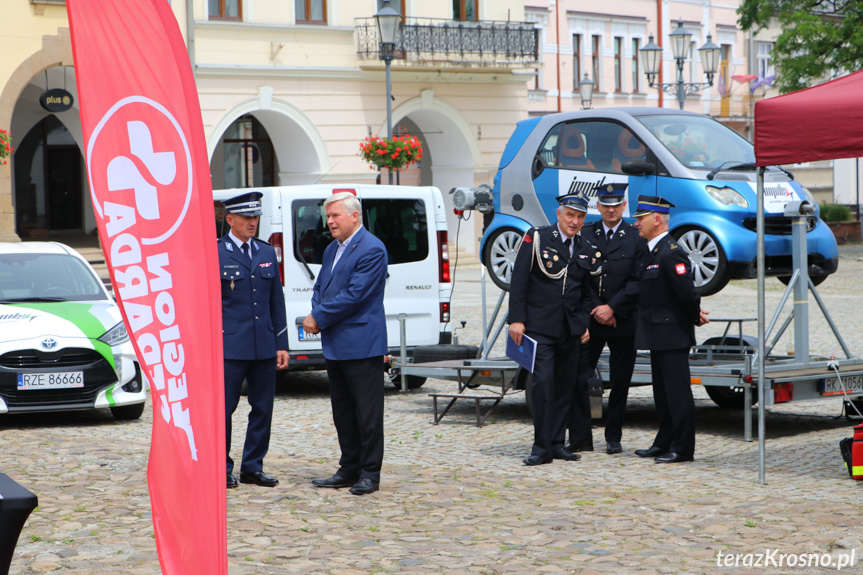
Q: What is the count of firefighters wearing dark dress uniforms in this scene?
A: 3